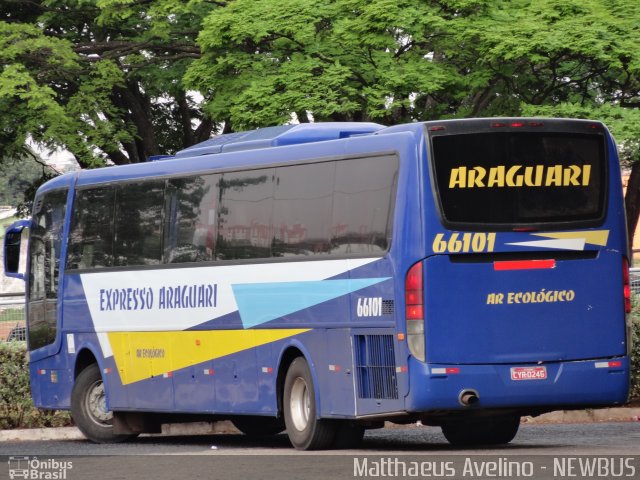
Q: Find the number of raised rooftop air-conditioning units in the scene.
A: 1